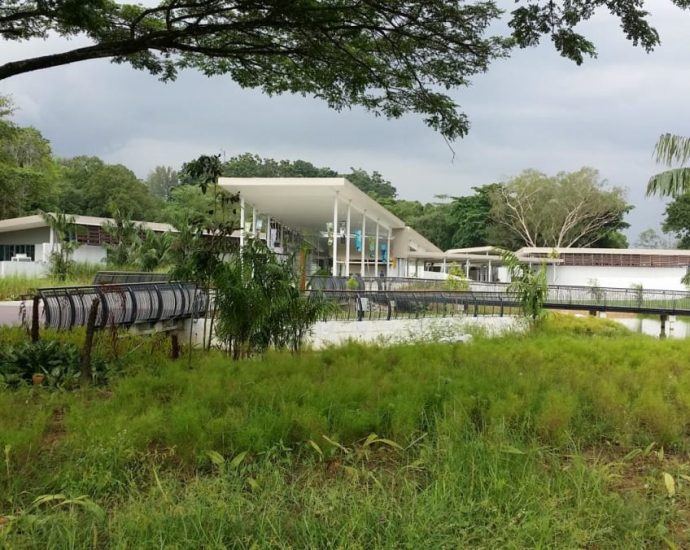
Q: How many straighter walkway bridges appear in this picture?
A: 1